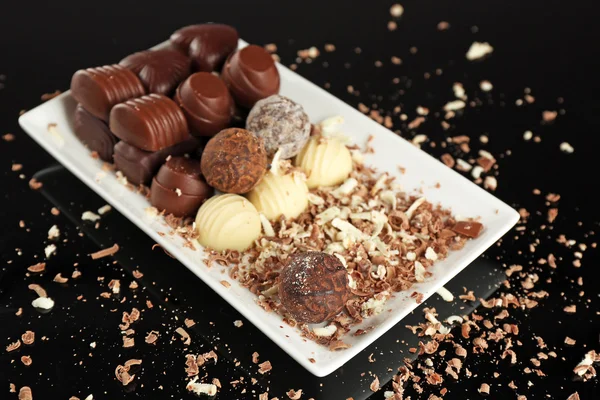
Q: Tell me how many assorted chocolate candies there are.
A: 15